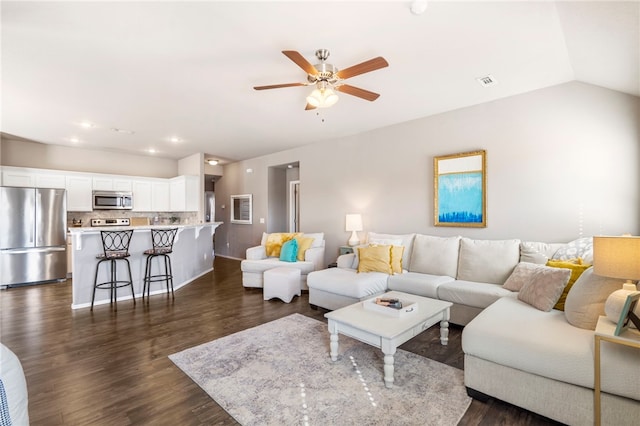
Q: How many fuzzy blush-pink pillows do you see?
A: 2